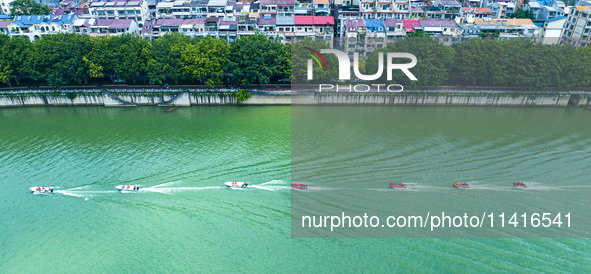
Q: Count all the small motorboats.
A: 7